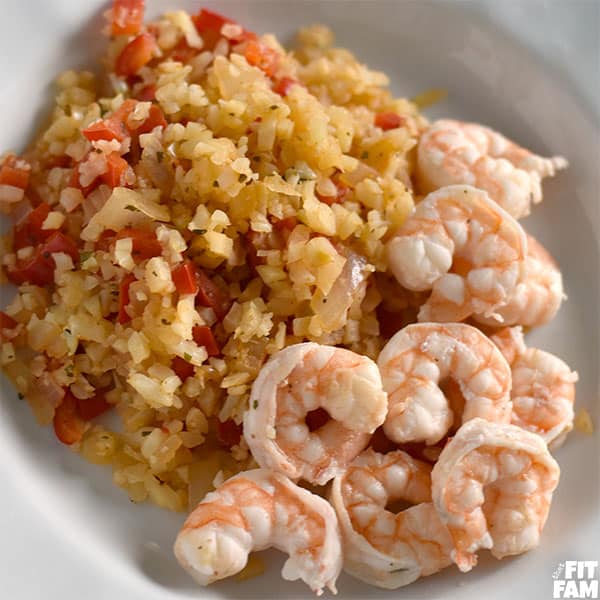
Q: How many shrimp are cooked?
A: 9